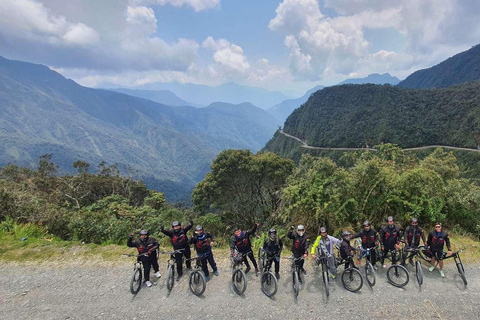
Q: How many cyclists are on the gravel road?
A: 12